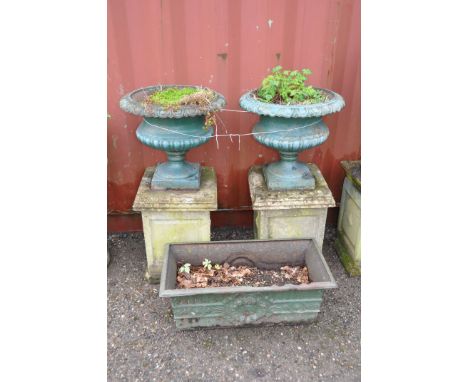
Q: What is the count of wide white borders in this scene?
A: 2